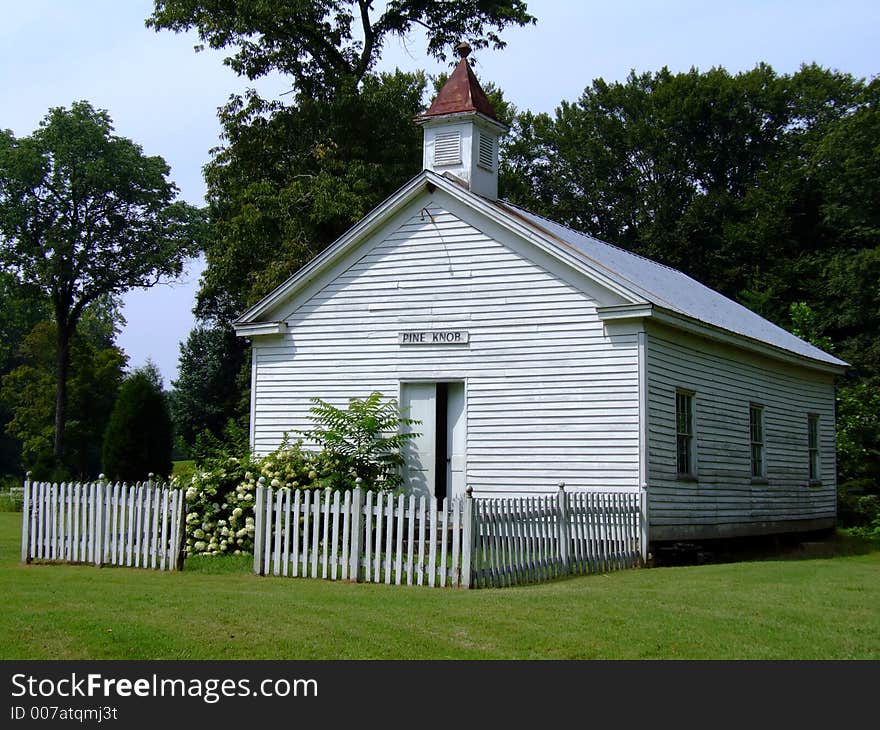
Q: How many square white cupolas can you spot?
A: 1